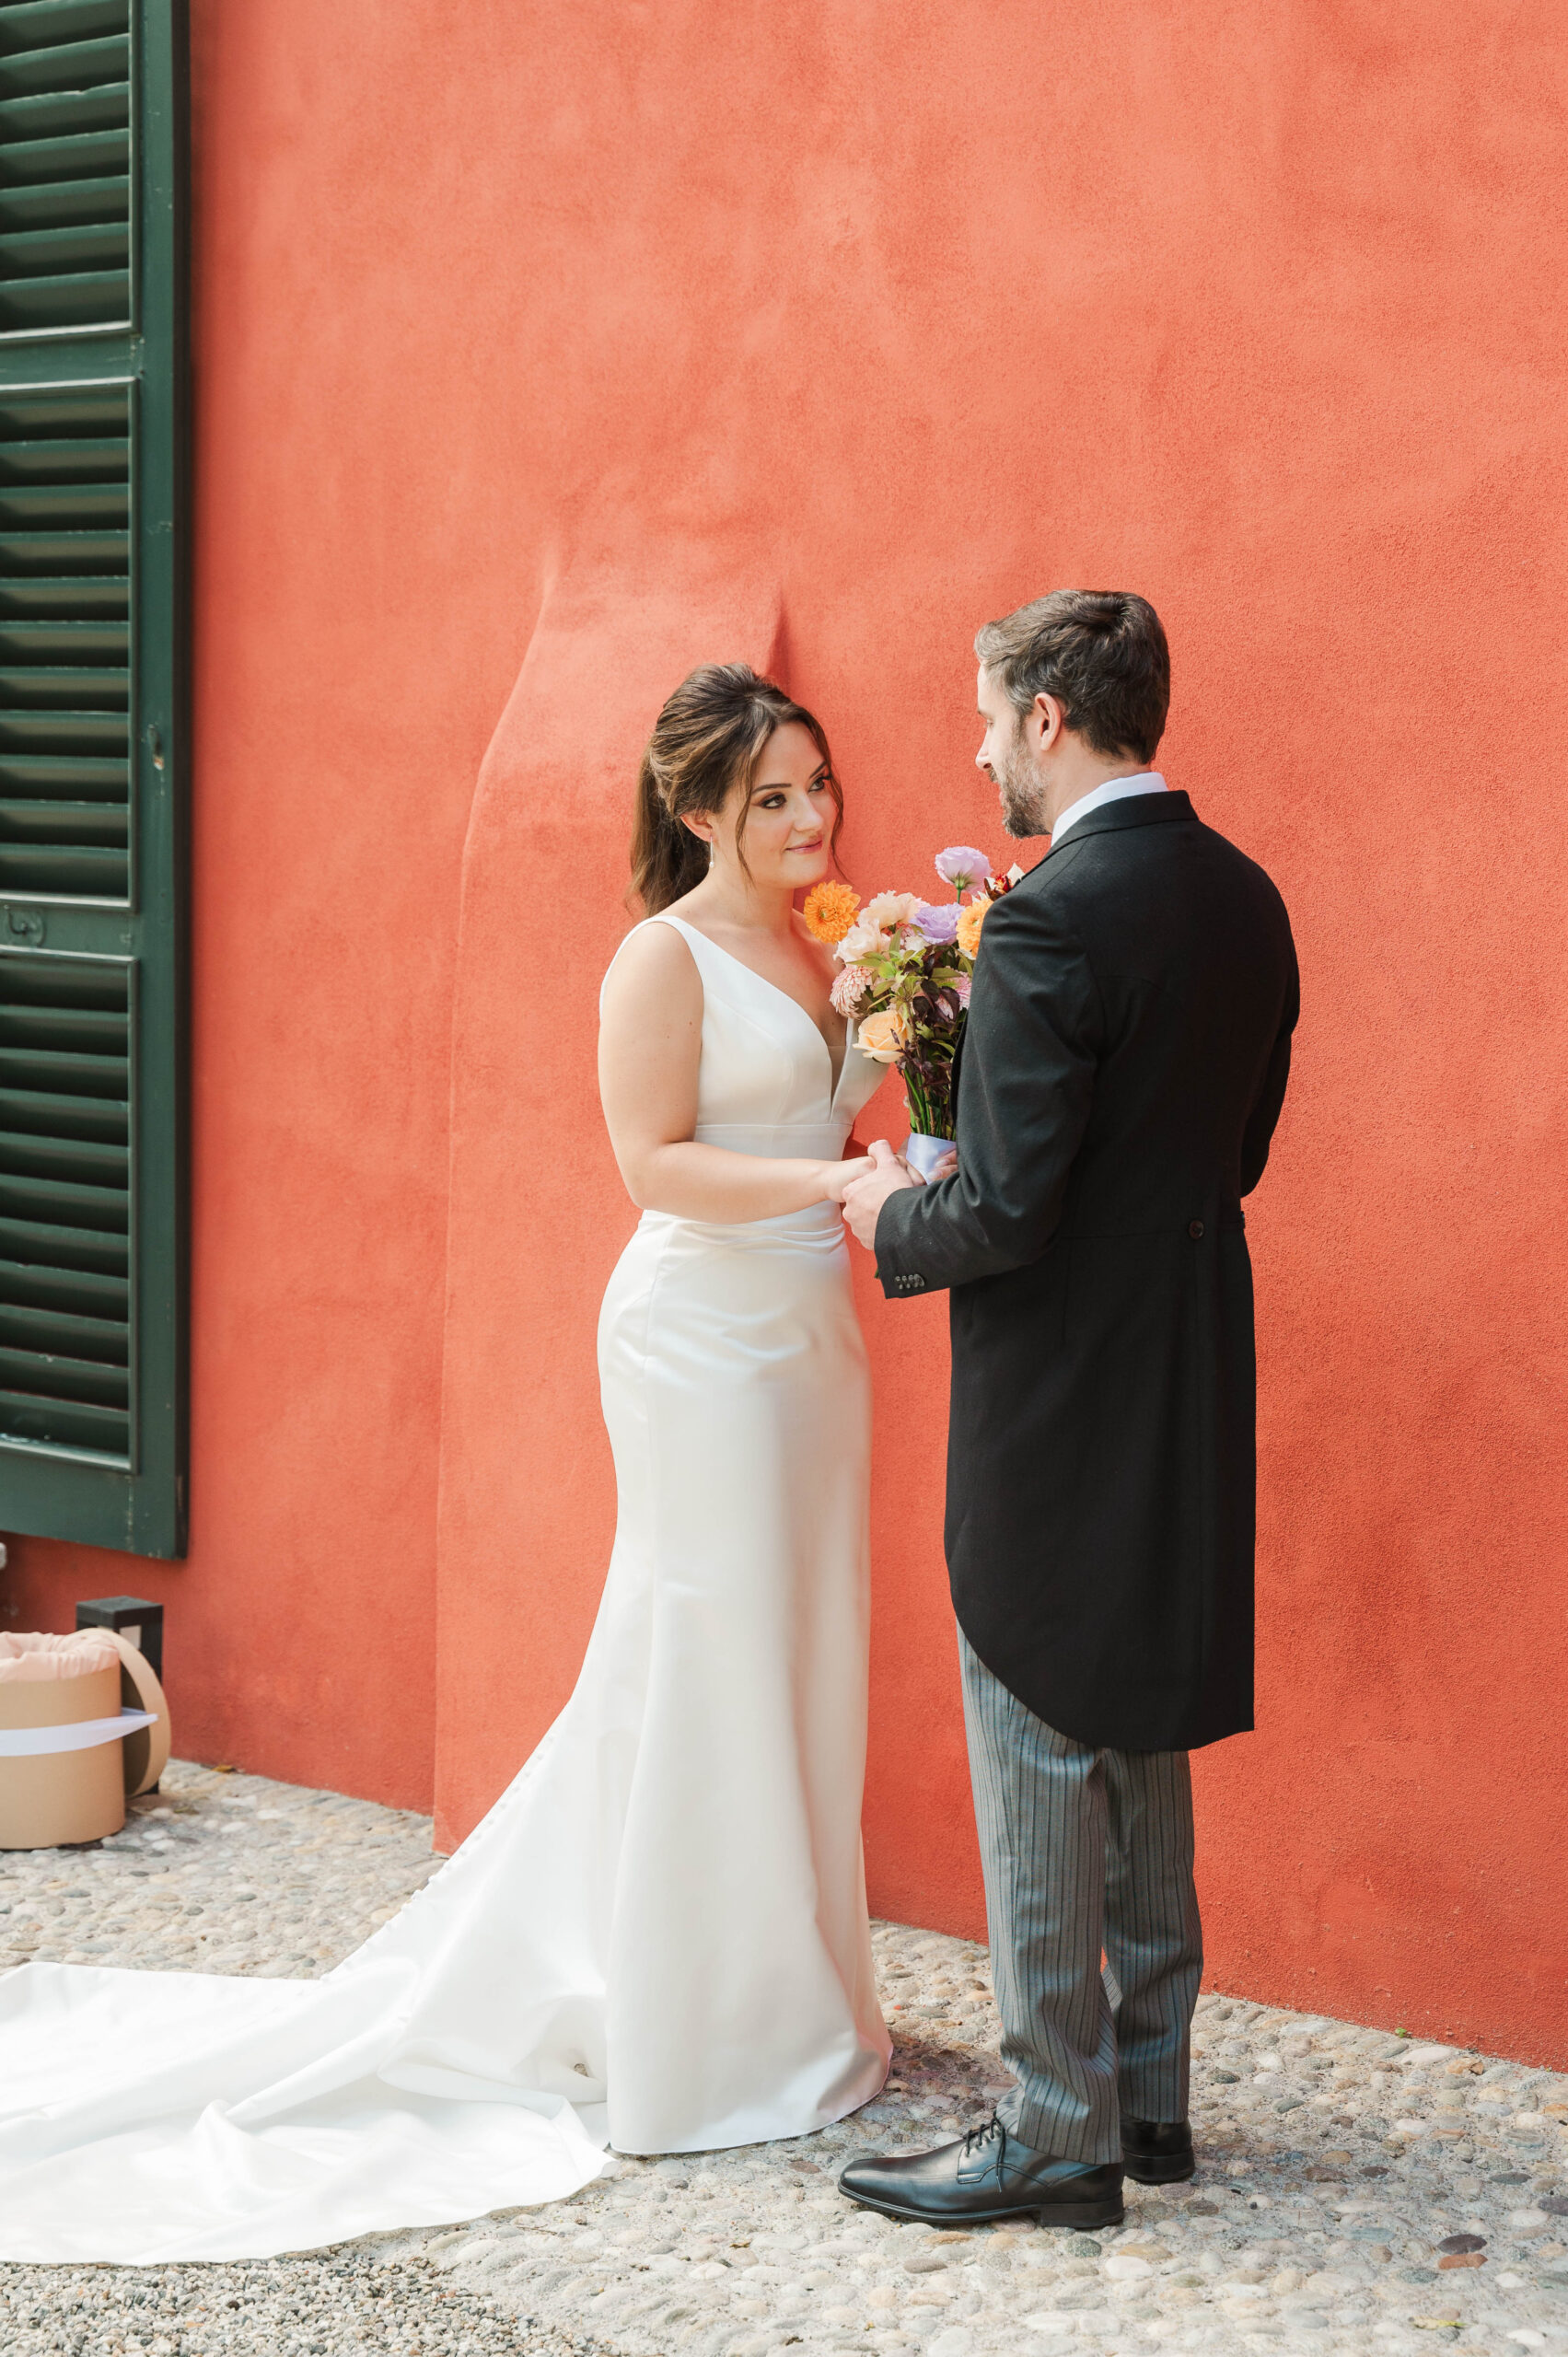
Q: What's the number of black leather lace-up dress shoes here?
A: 2